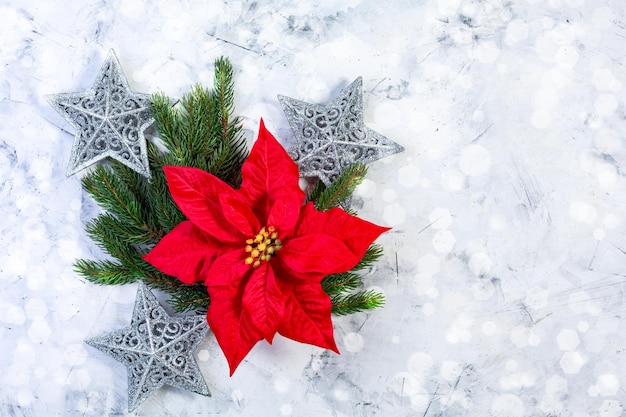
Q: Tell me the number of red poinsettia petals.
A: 11